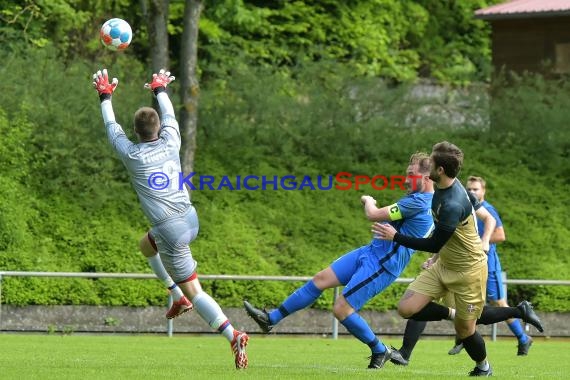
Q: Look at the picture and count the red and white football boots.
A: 2